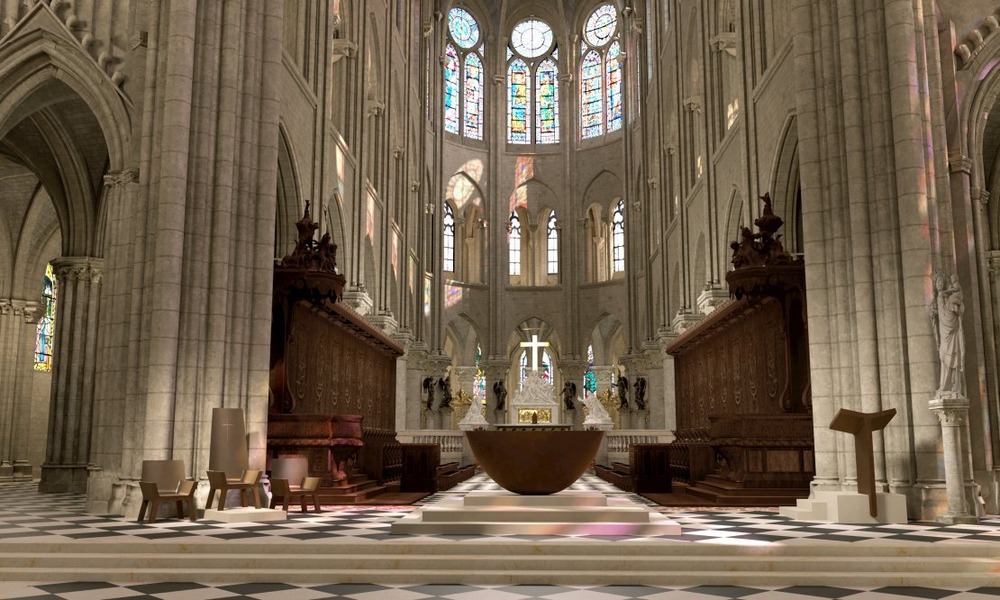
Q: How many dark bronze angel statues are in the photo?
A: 6